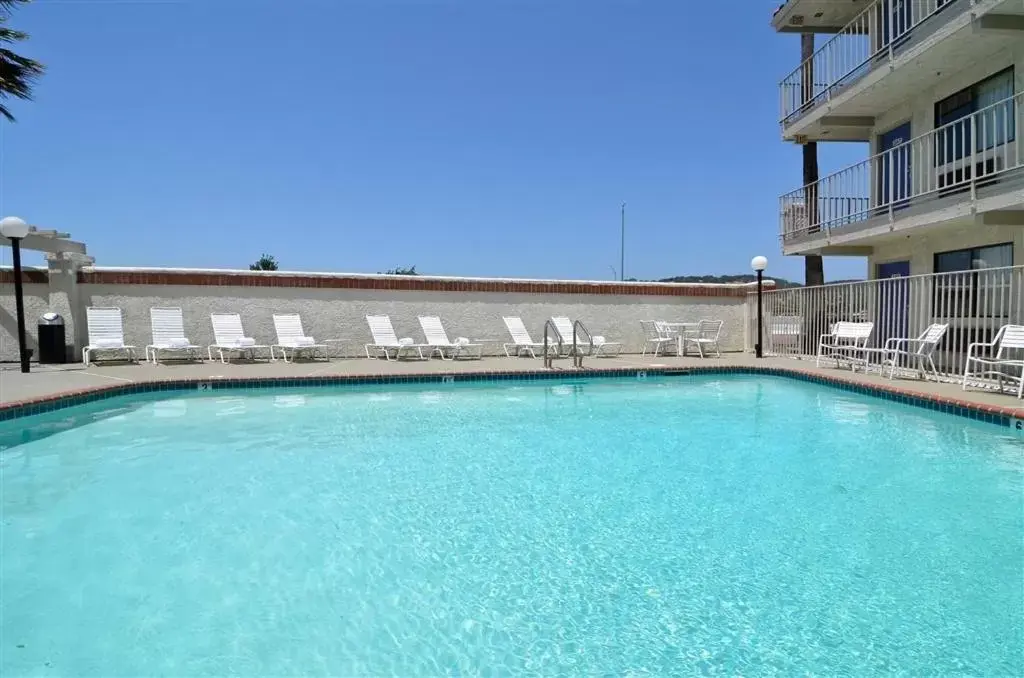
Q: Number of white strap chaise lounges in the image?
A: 8